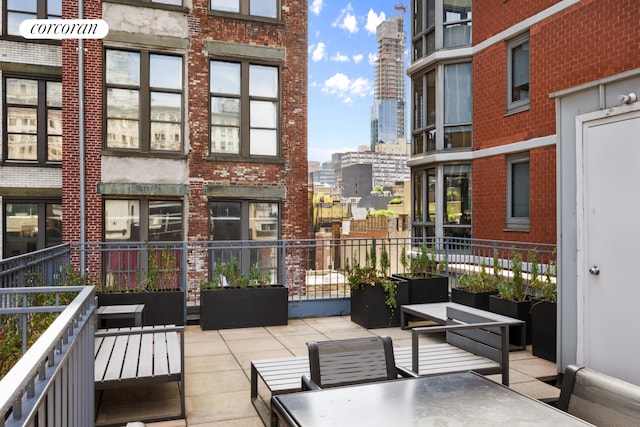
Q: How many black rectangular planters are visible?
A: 7